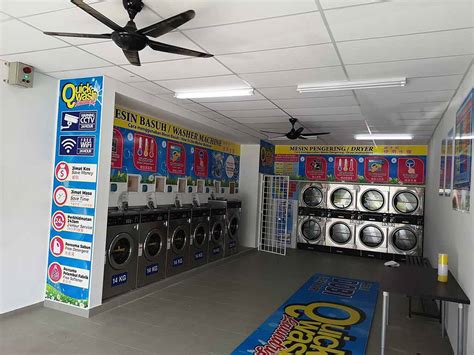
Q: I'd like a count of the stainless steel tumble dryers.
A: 8